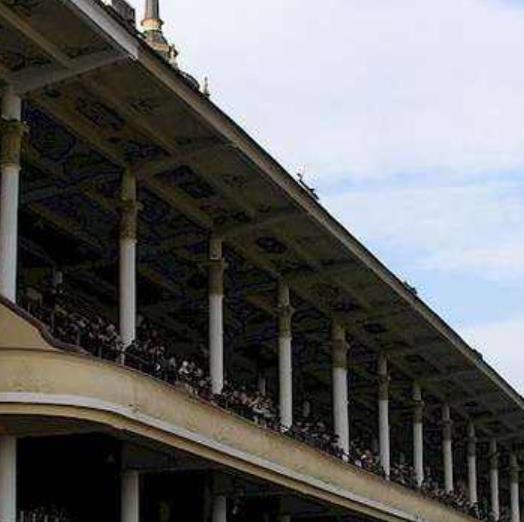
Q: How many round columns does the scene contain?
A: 14